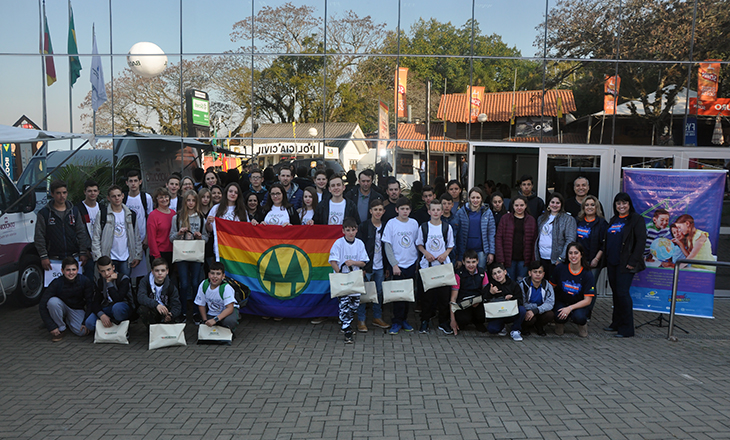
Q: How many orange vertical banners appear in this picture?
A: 4